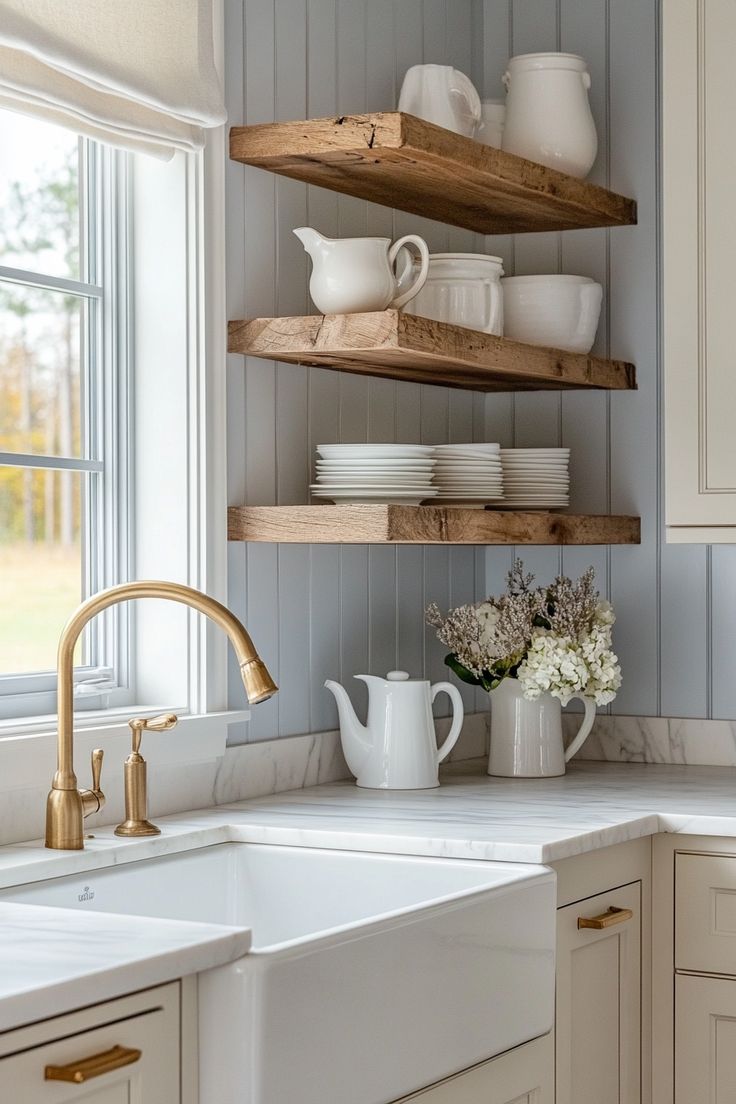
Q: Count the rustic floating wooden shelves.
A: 3